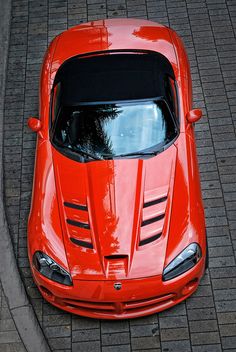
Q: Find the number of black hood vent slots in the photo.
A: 6